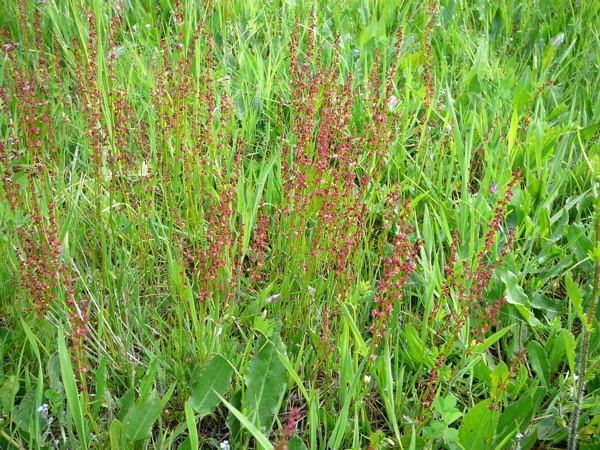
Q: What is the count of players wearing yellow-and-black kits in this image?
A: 0